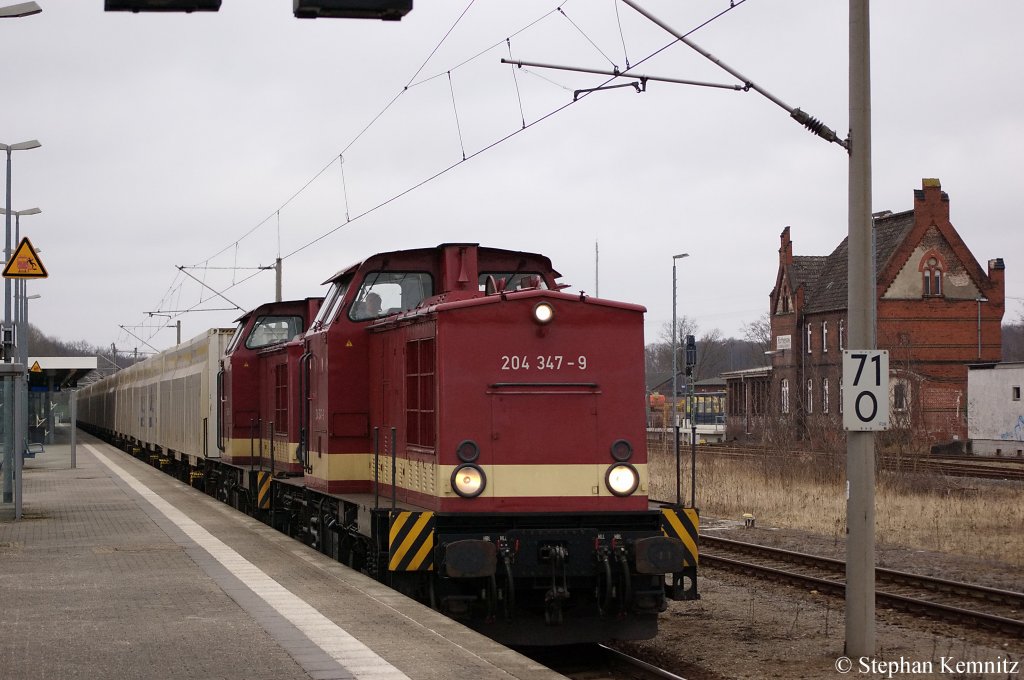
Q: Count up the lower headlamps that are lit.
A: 2